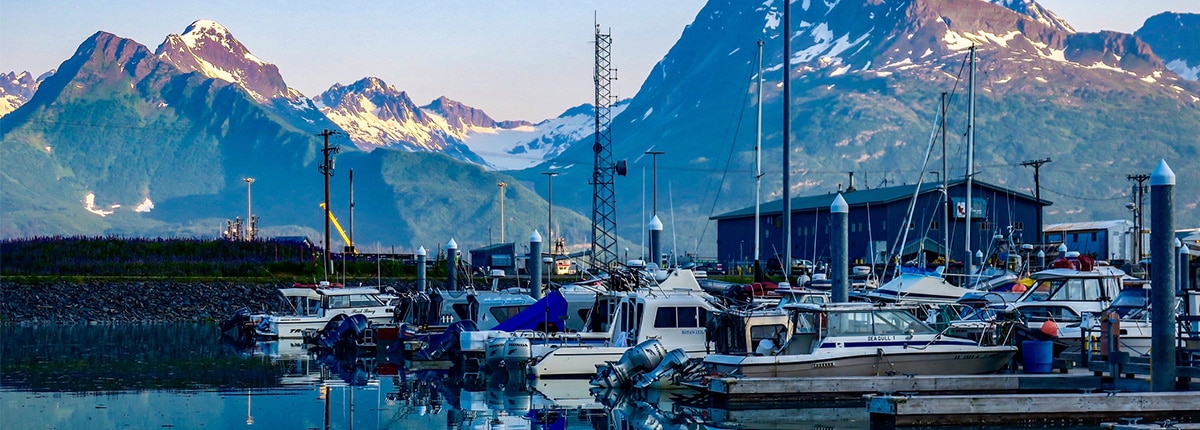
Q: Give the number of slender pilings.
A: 11